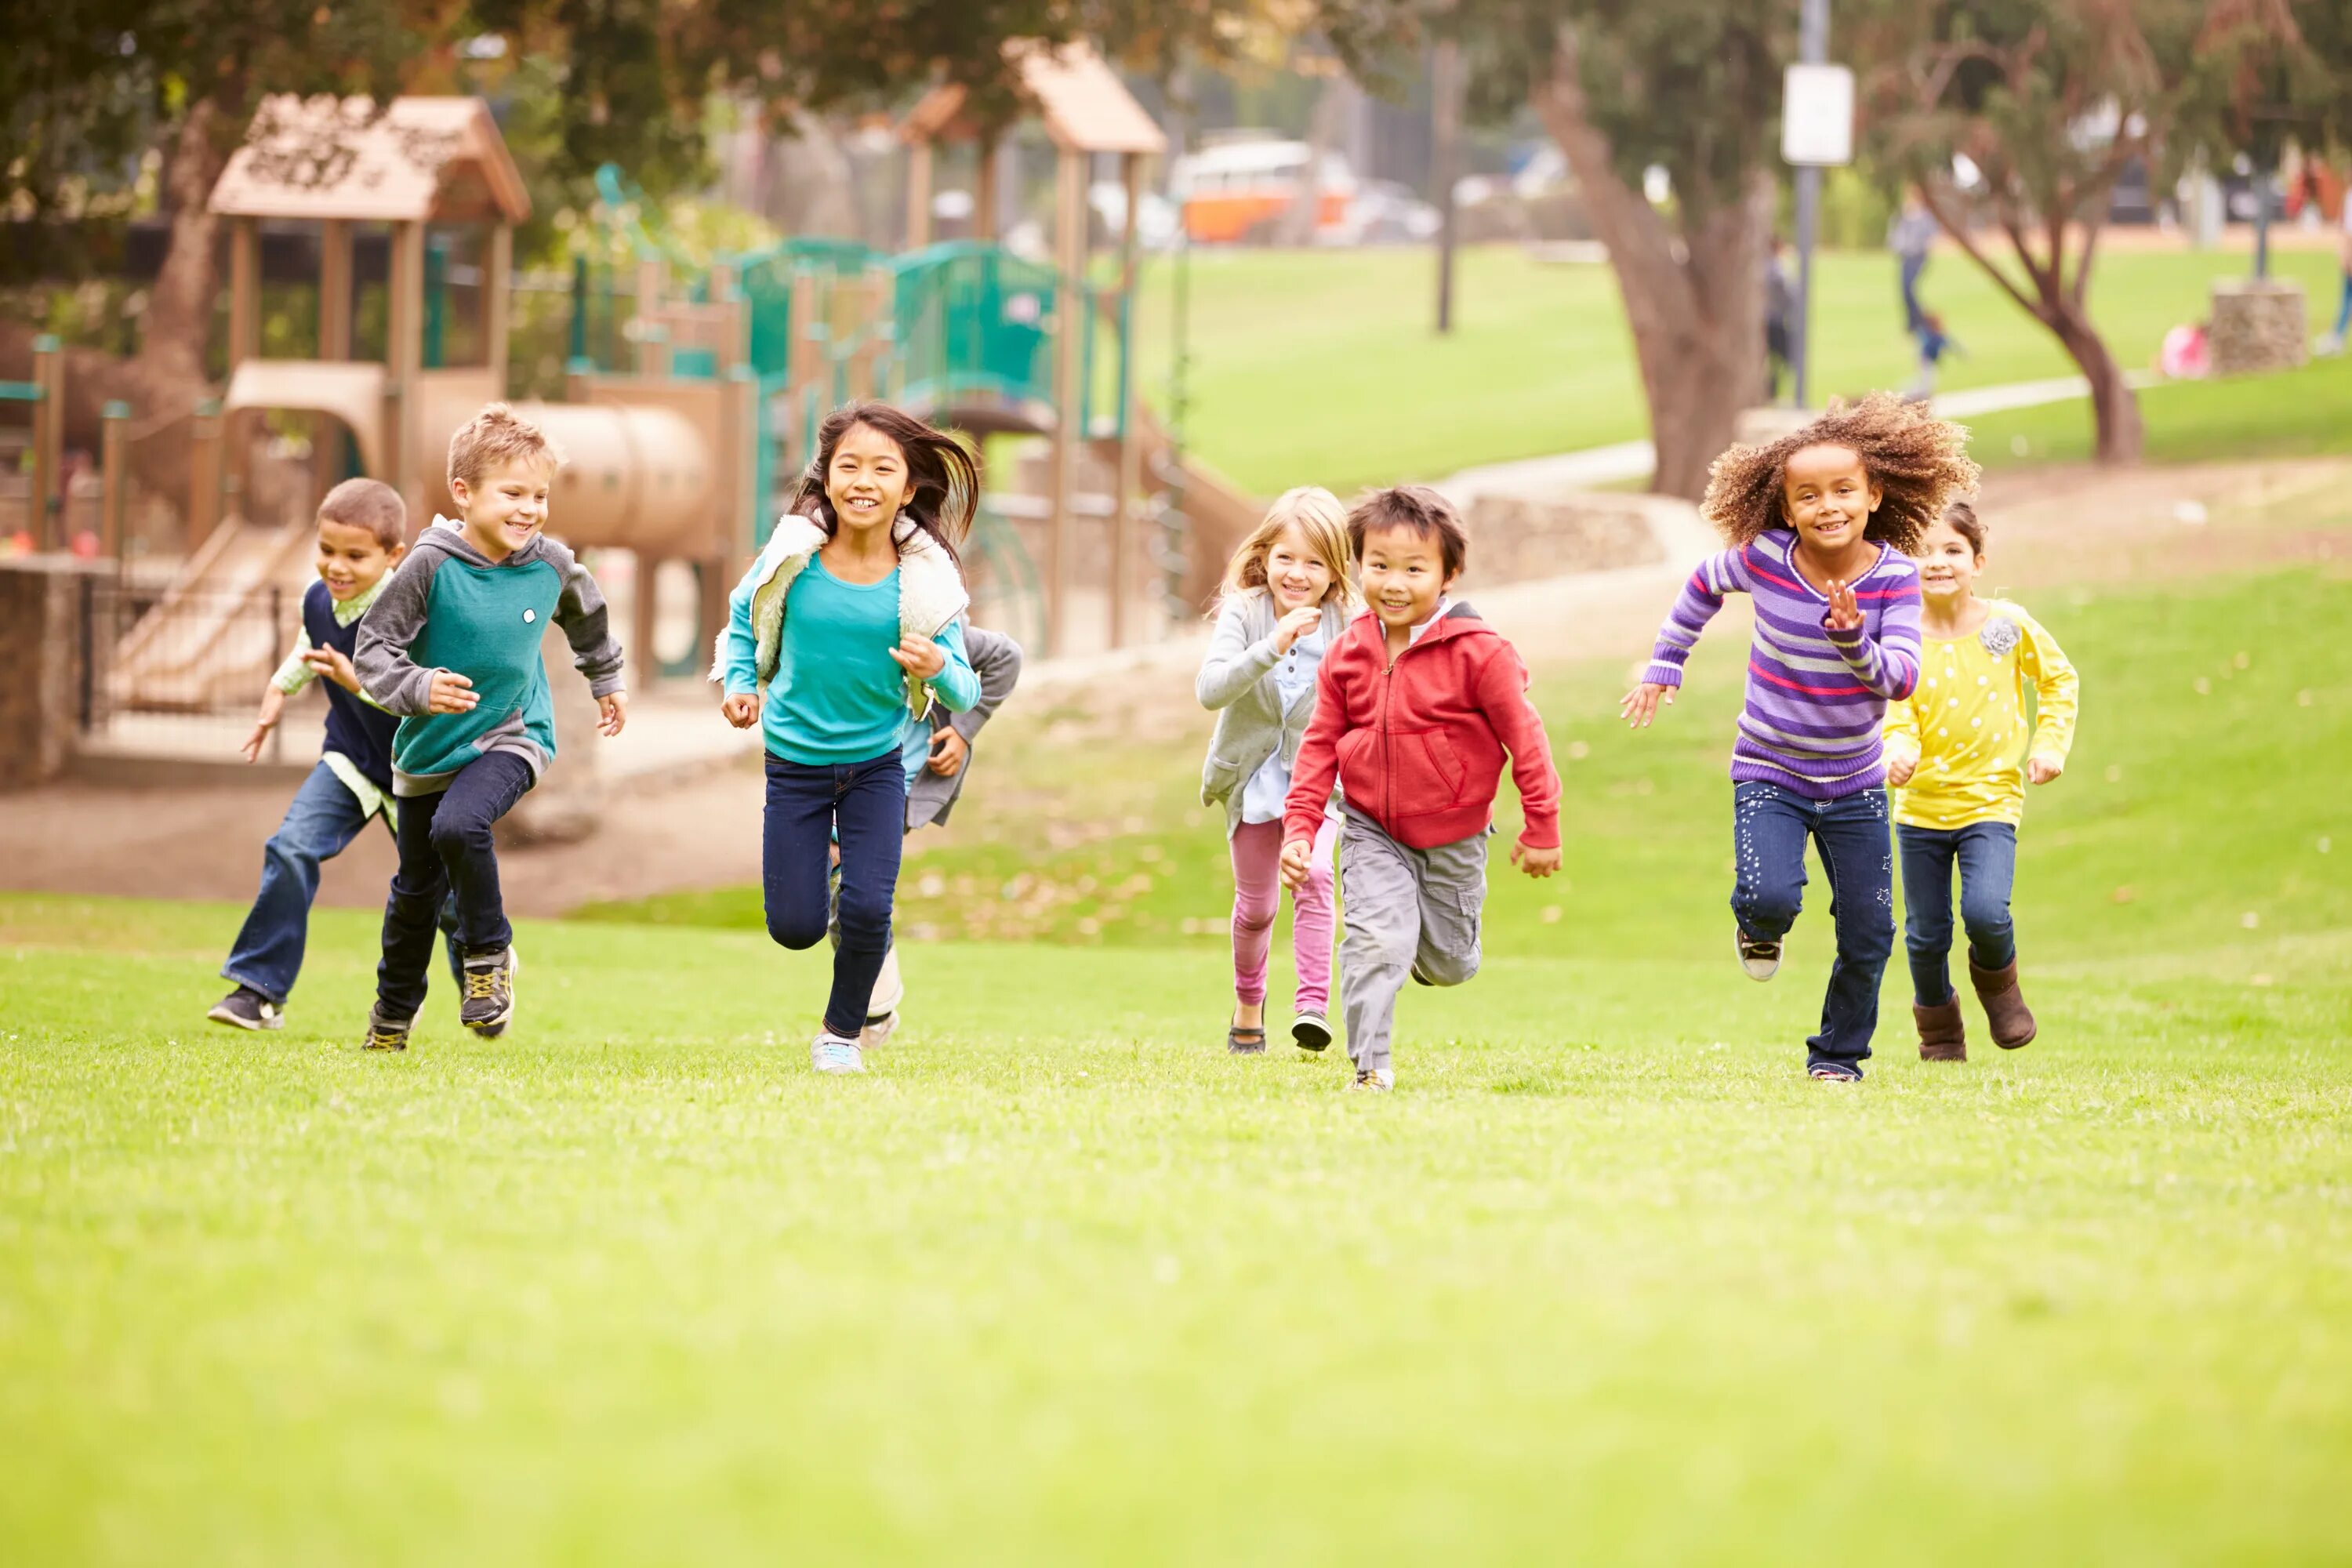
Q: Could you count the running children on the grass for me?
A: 8